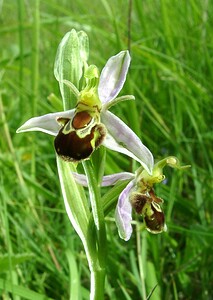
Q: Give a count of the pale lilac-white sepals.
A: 5